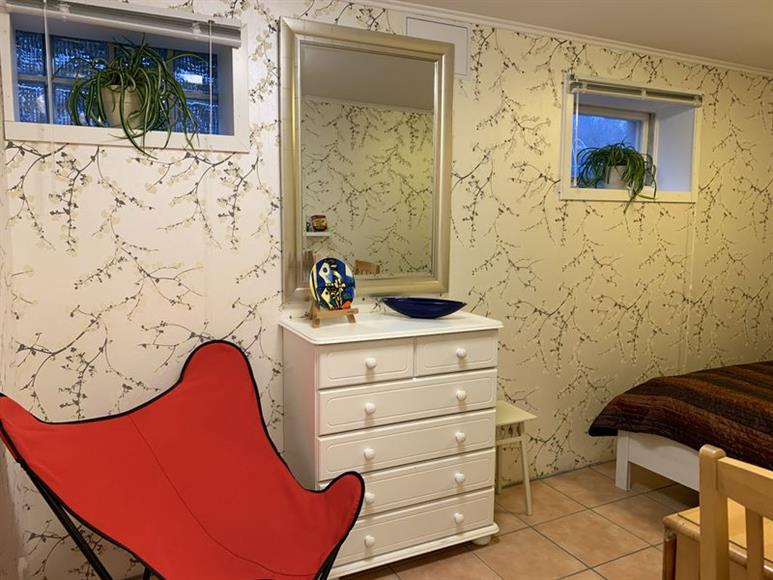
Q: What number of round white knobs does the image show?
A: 10